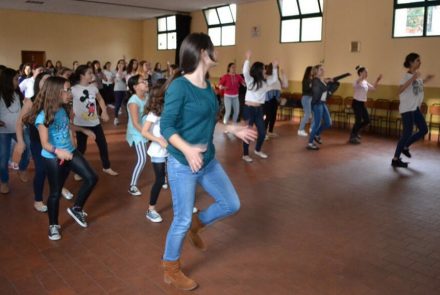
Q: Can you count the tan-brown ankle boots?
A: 2